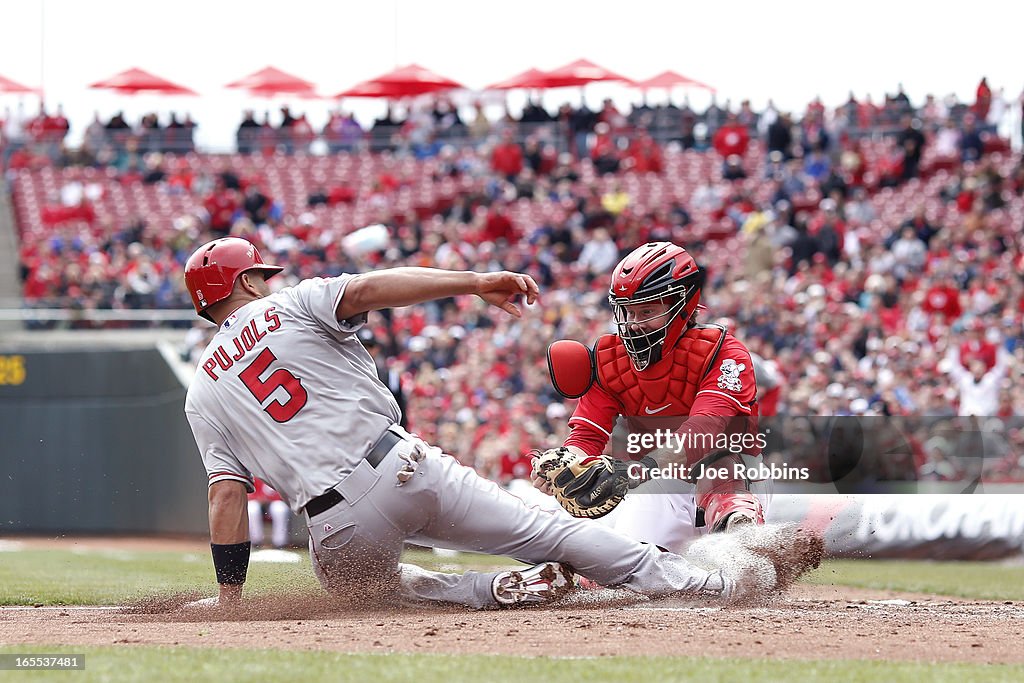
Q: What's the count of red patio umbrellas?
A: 7